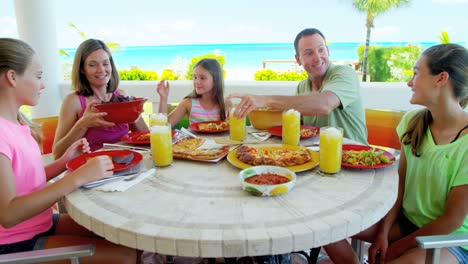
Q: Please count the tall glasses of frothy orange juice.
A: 5